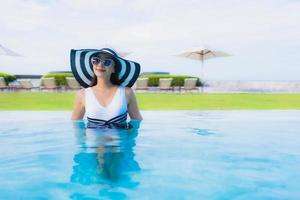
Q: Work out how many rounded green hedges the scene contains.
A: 3